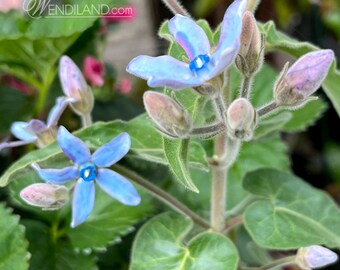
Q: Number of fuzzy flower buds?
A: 7